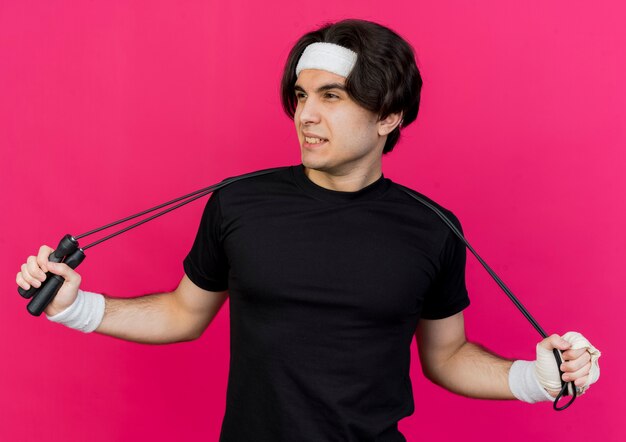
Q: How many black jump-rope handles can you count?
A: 2